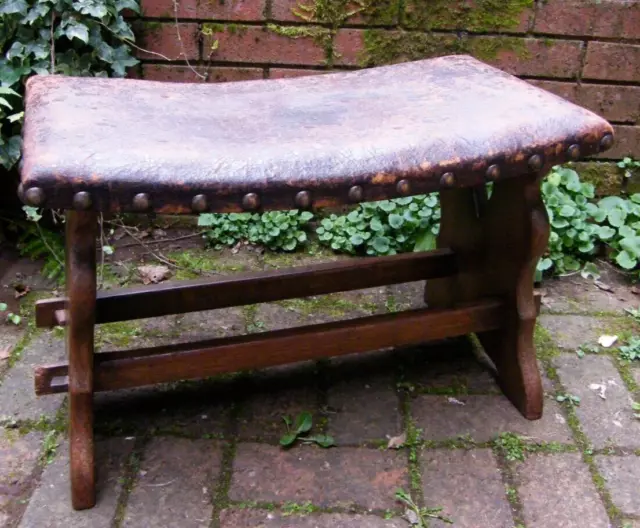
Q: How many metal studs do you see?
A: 13